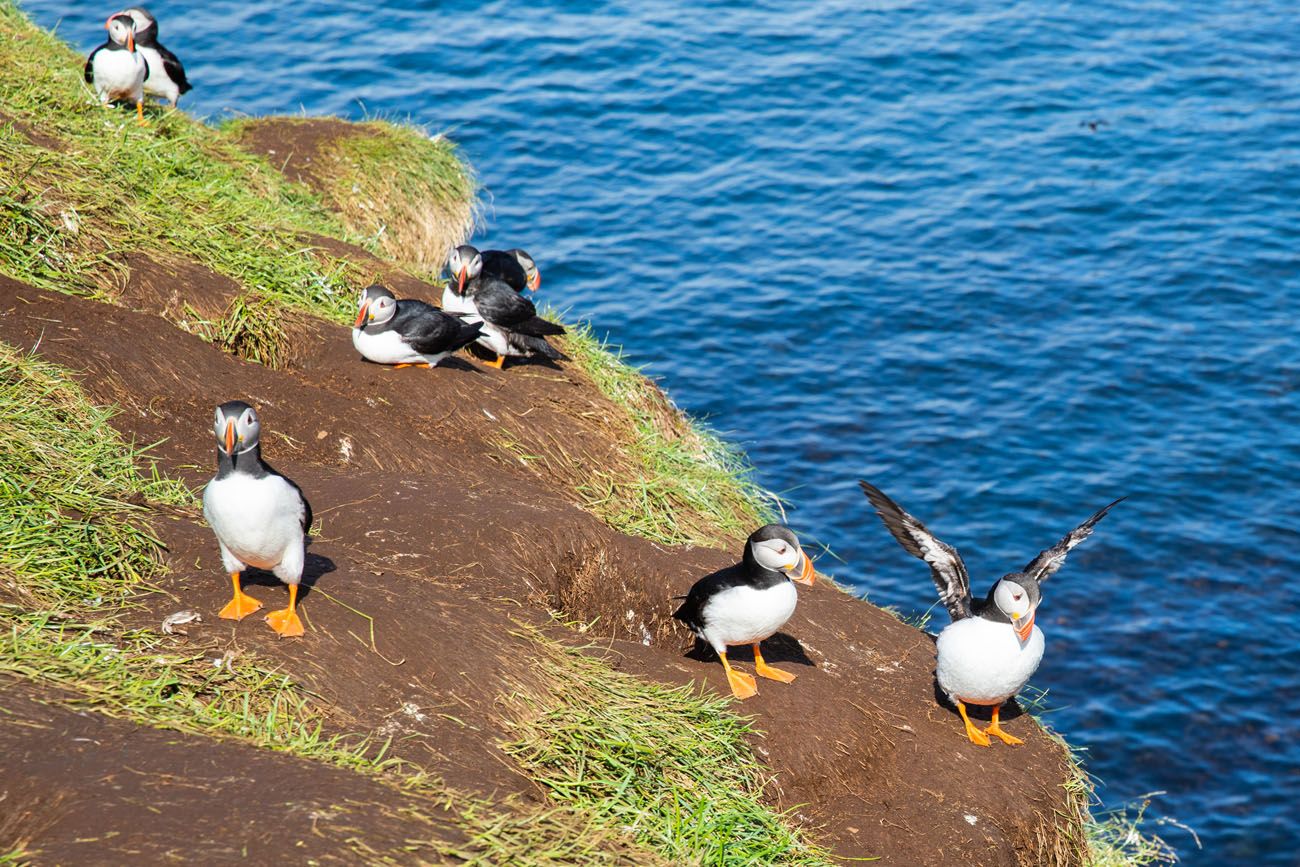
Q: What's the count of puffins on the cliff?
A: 8